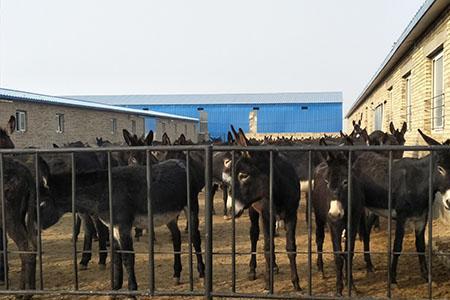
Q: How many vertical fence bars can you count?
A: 13